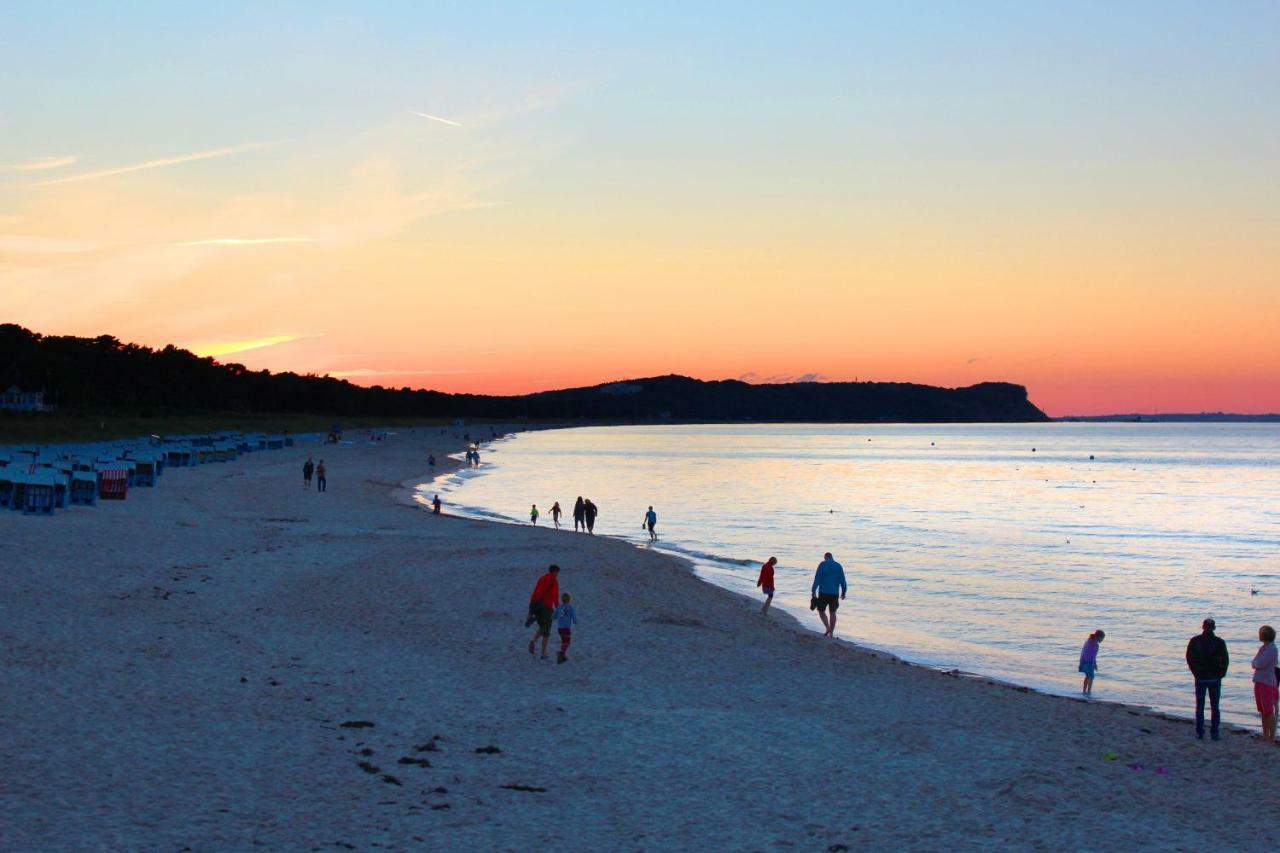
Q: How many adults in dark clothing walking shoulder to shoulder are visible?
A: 2